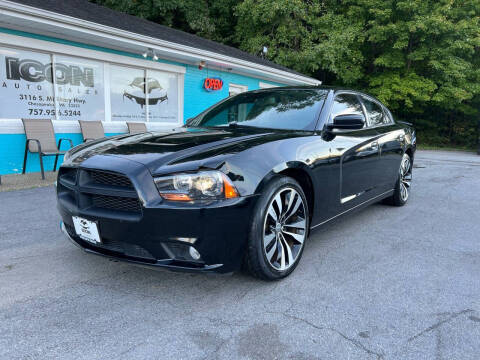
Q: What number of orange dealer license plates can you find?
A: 0